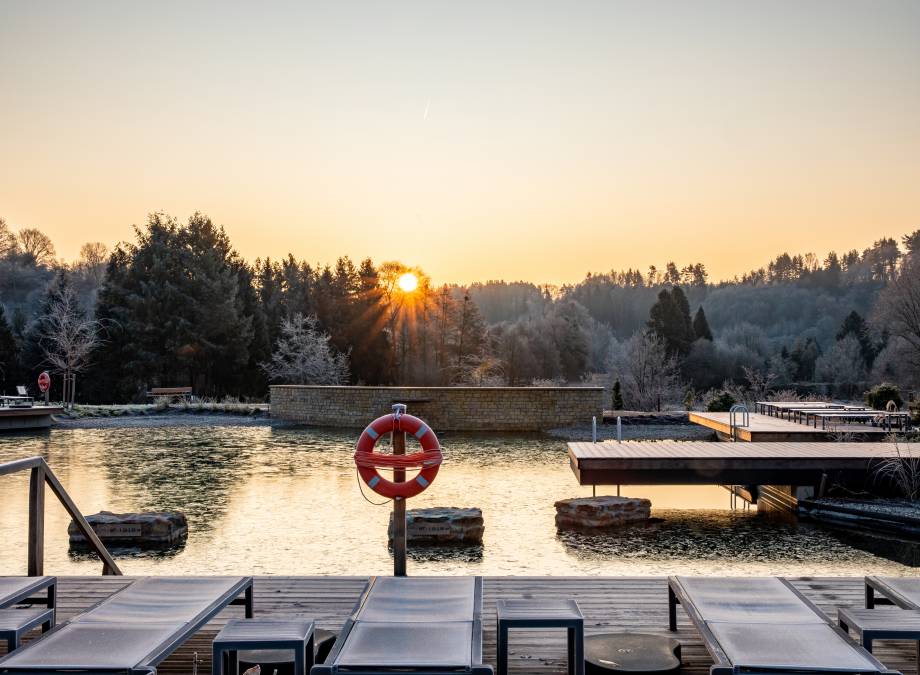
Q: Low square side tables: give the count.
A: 4